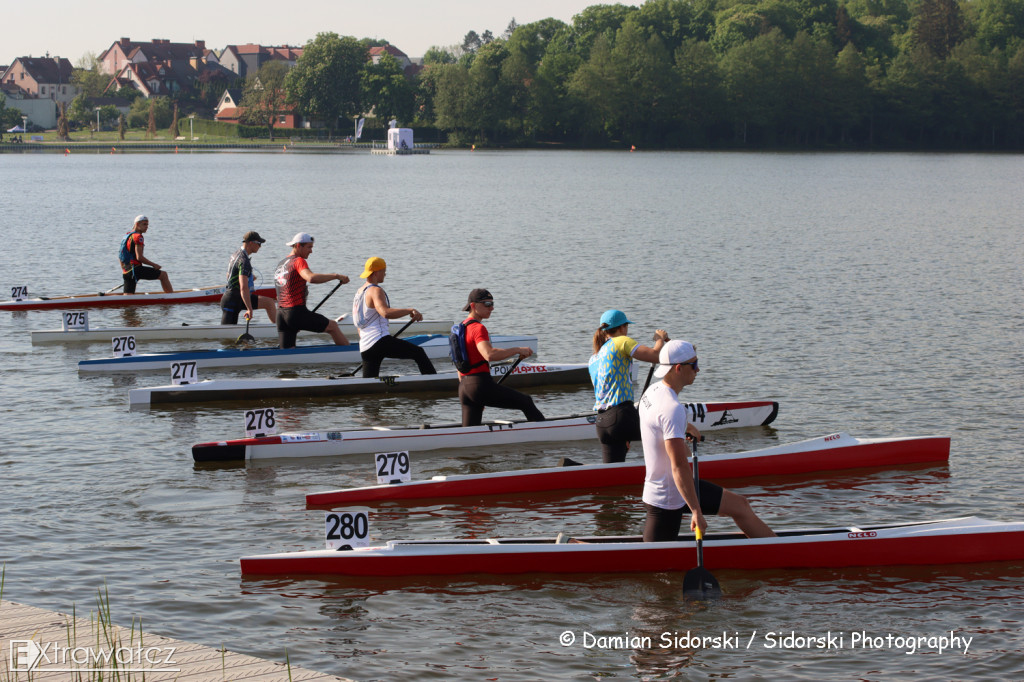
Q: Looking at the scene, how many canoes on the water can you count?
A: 7